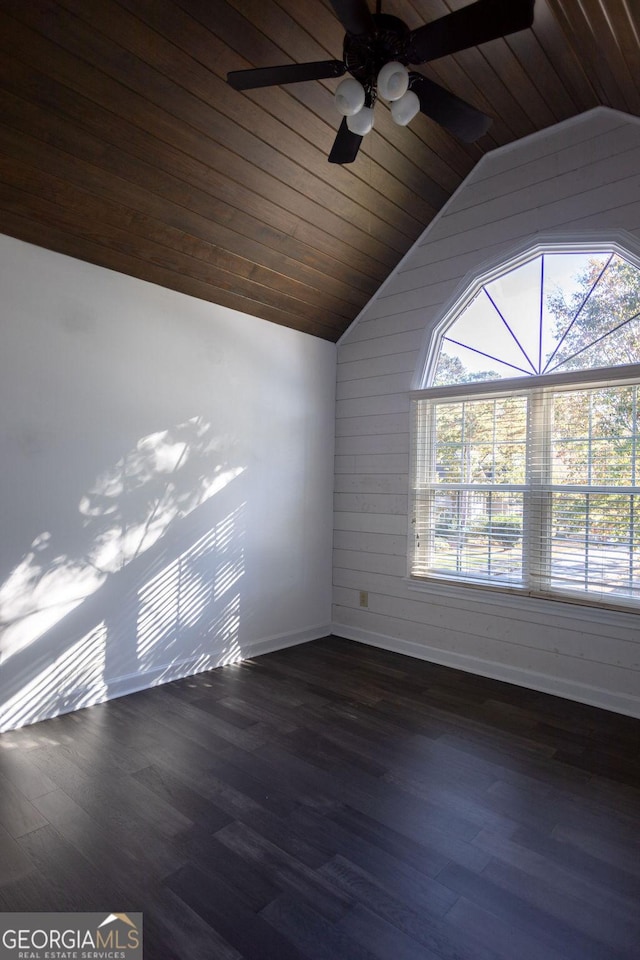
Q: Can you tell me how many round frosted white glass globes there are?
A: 4